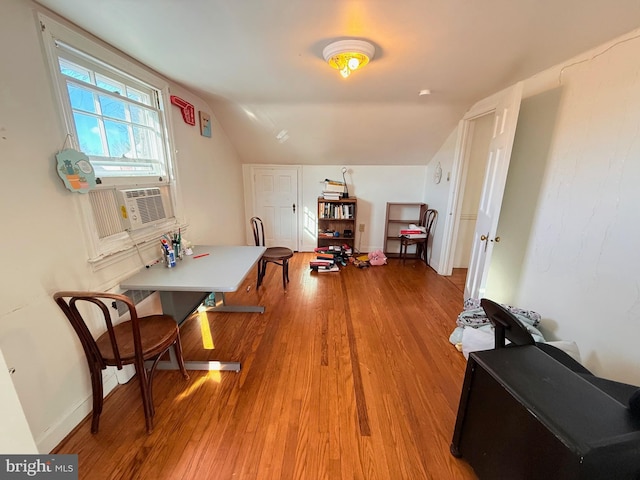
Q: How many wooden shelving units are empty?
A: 1